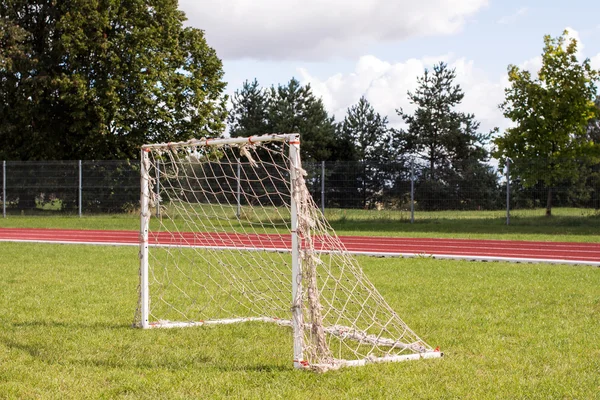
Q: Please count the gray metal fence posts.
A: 7